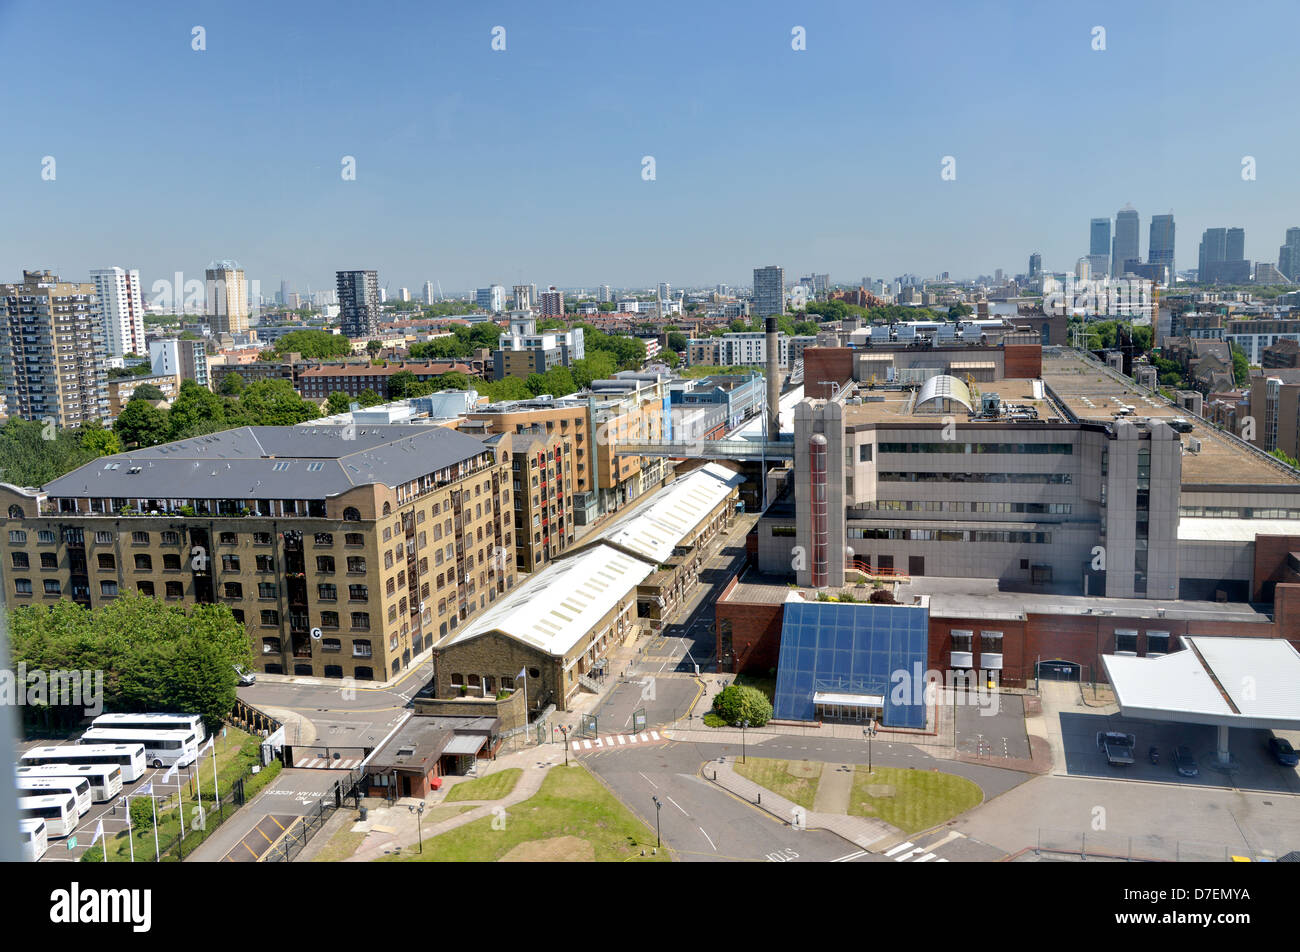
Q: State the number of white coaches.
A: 7